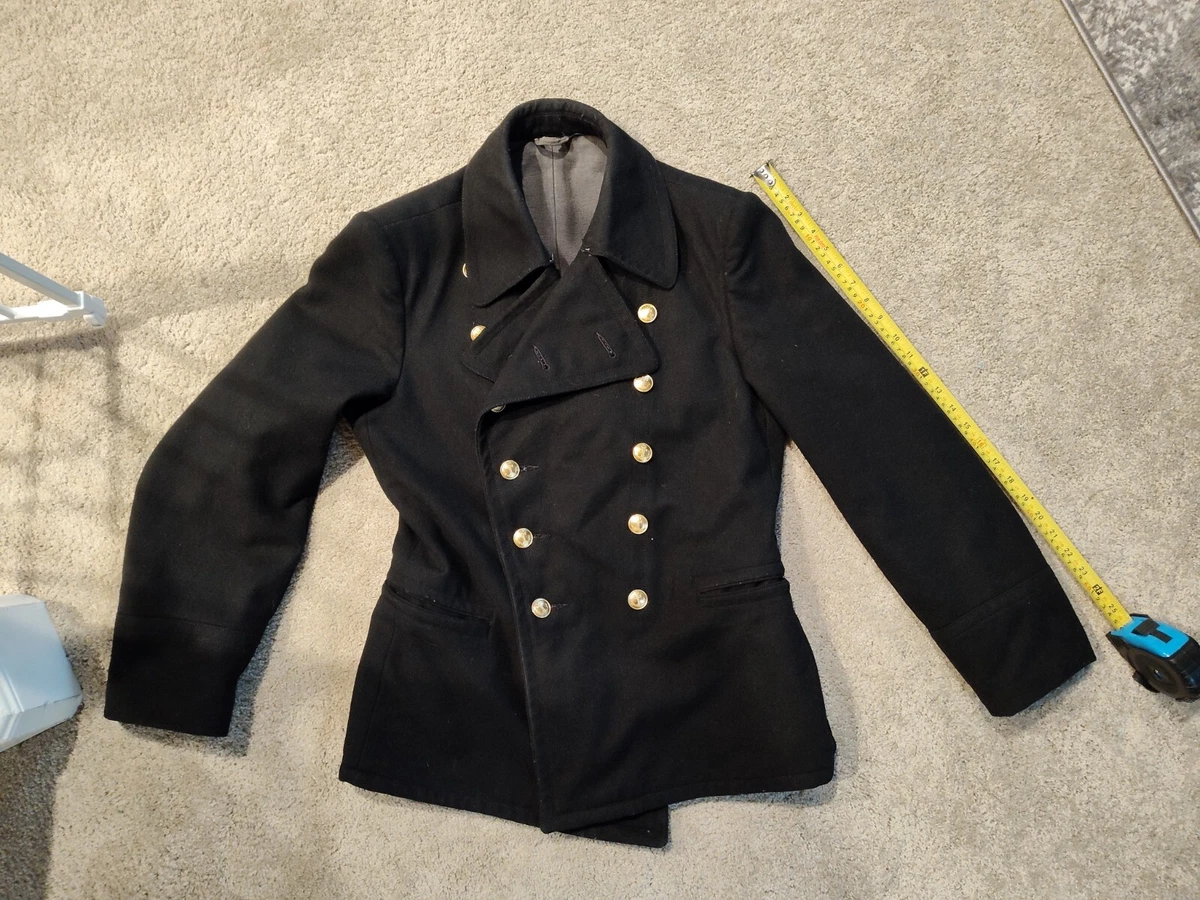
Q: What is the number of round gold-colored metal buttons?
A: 11